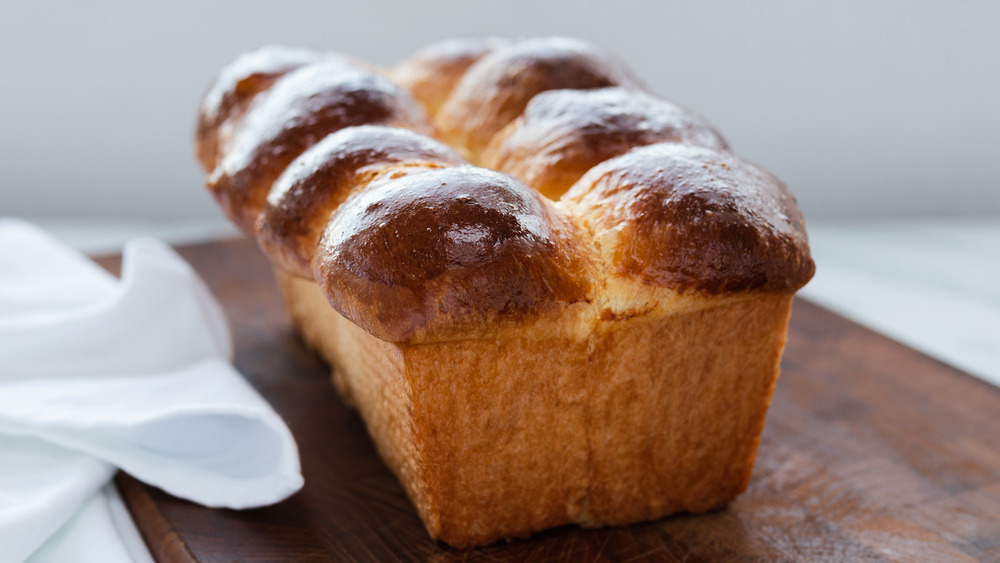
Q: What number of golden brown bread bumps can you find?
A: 8